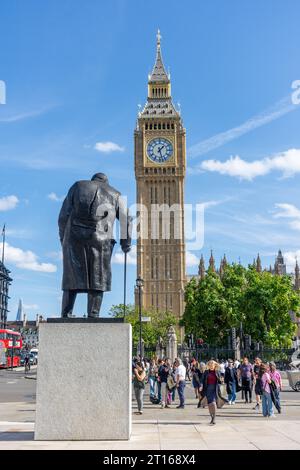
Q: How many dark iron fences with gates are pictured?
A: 1